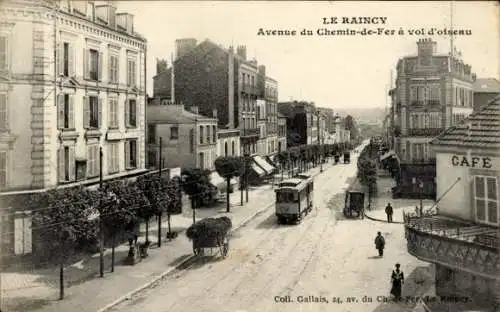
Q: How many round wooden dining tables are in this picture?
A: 0